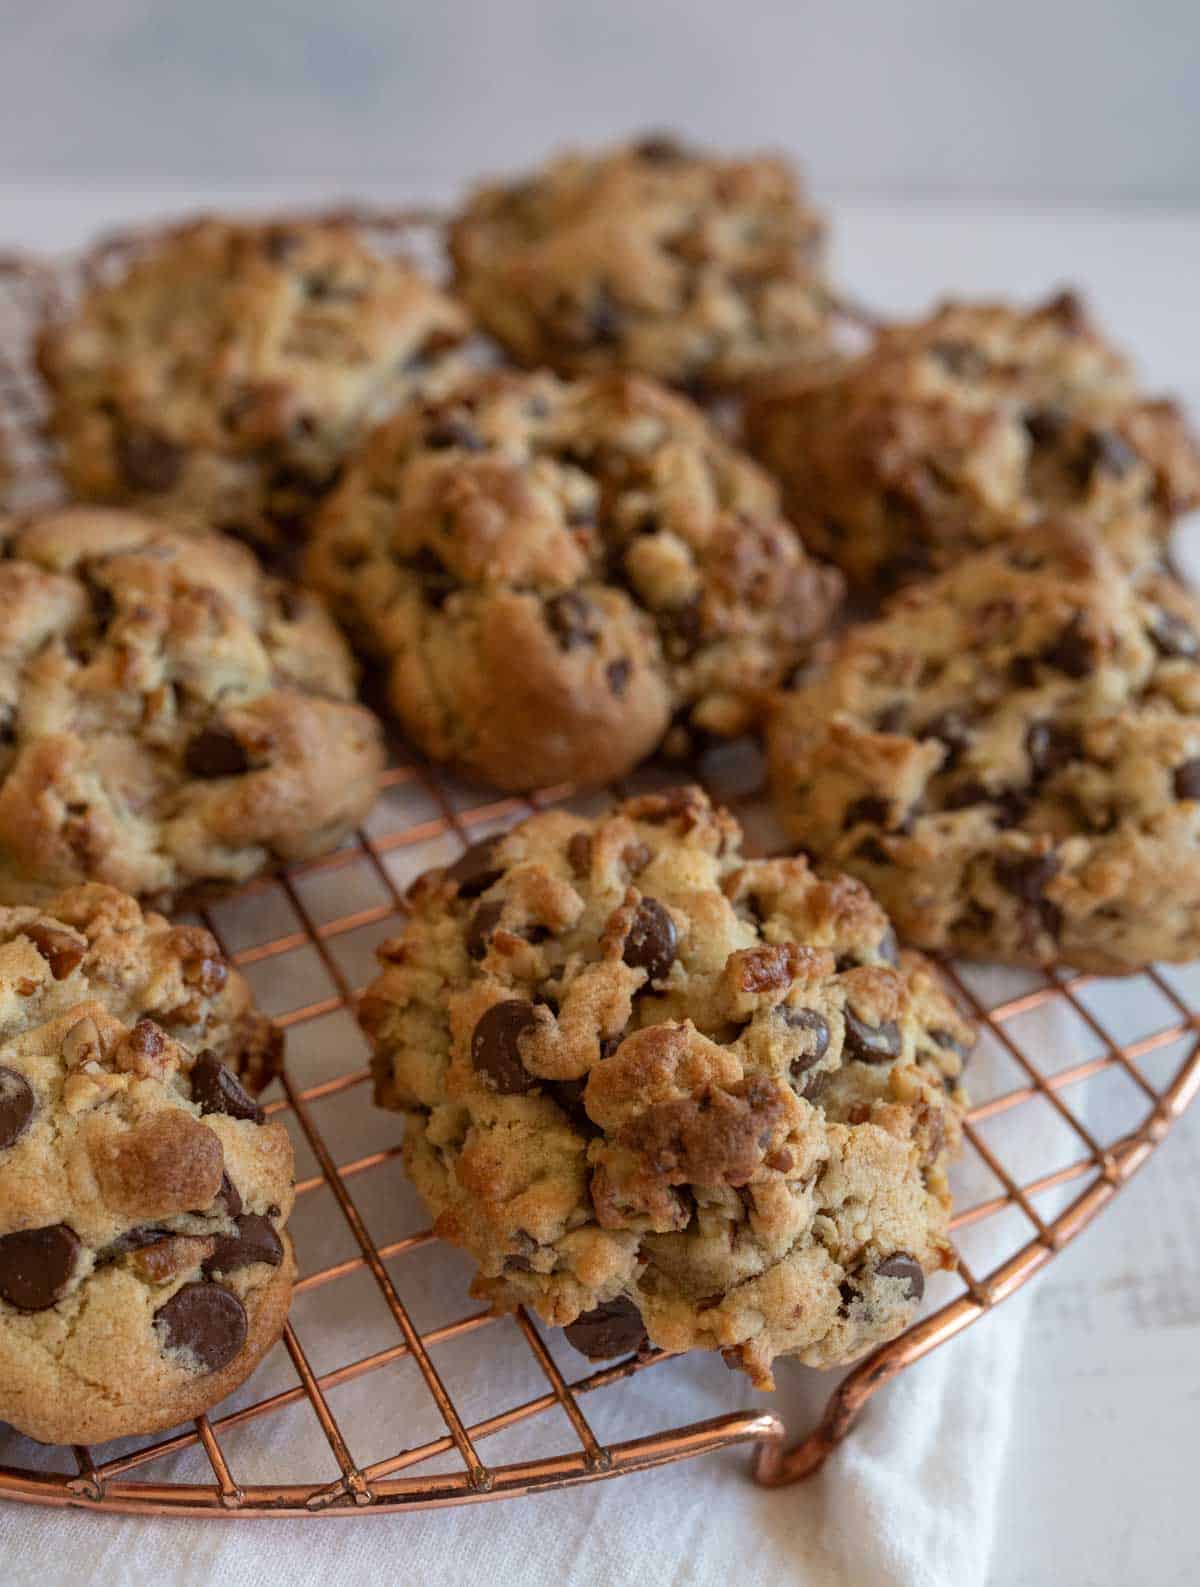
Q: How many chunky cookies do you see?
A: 8